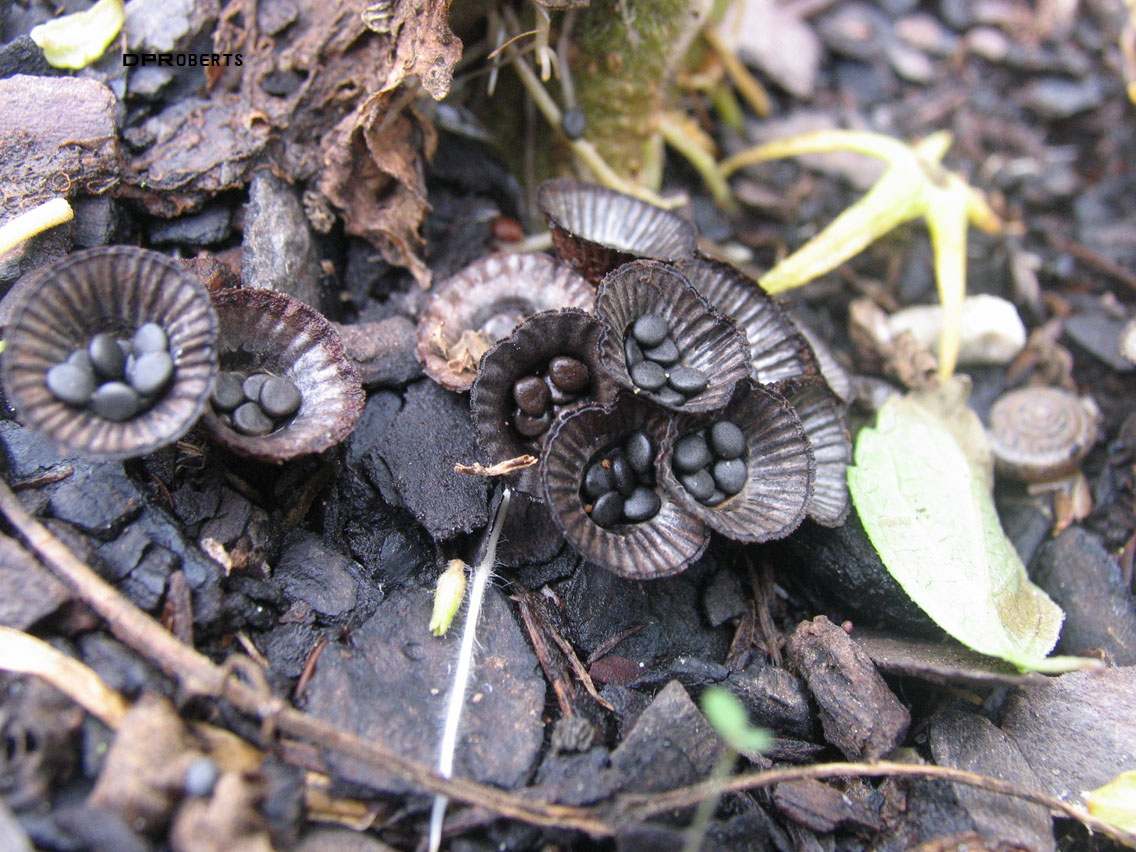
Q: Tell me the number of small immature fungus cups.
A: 0